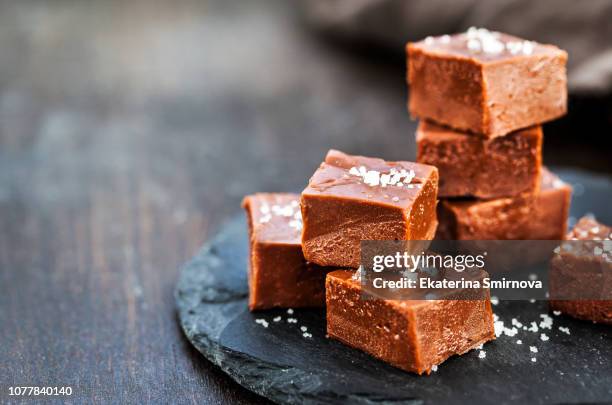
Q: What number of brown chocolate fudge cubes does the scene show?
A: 7